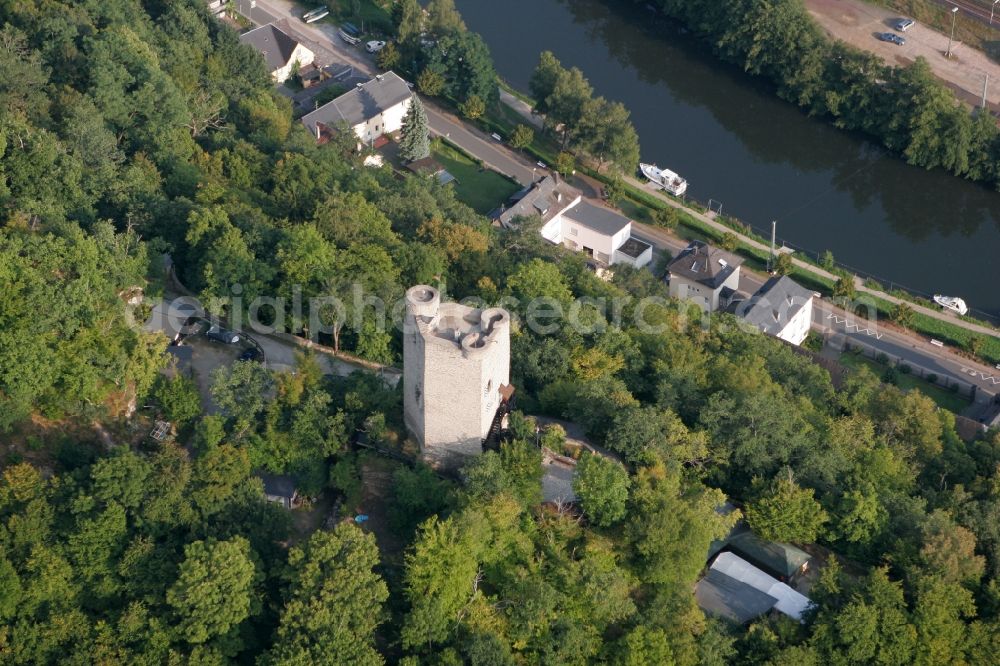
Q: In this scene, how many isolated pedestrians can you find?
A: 0